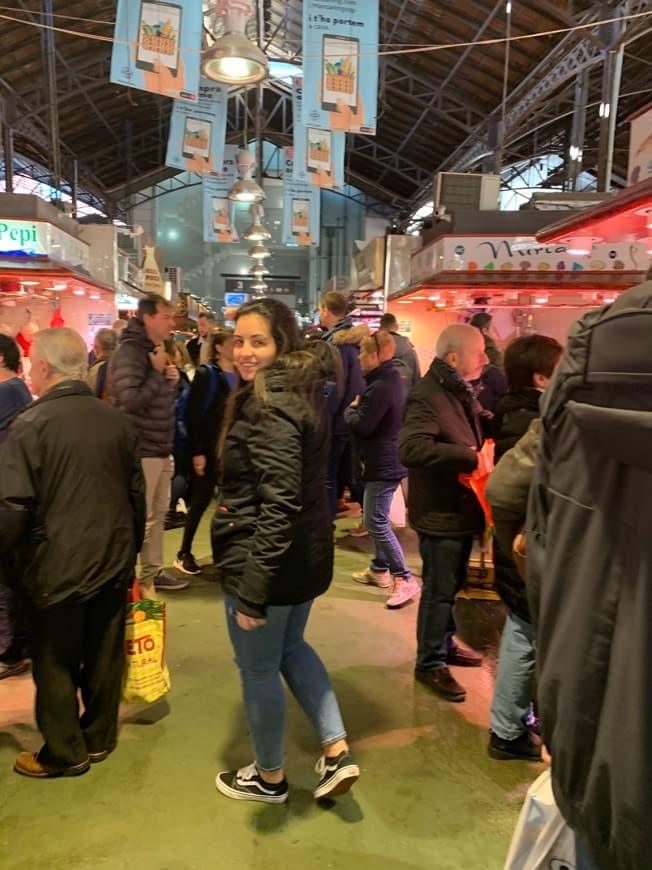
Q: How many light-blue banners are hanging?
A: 6